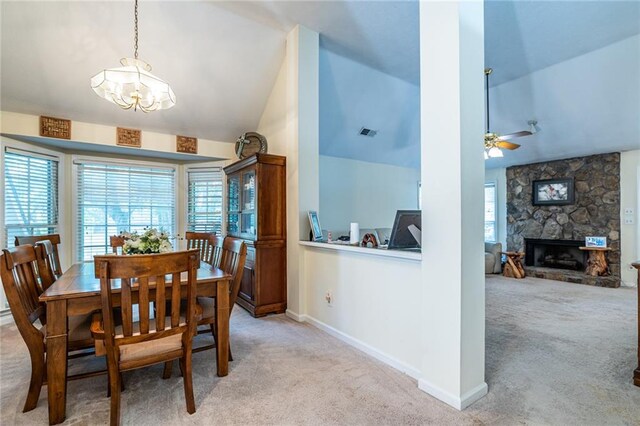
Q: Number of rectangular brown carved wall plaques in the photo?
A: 3